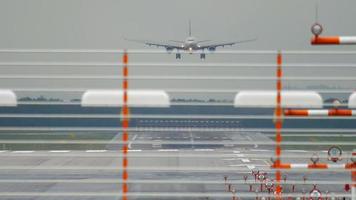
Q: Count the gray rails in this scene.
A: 12